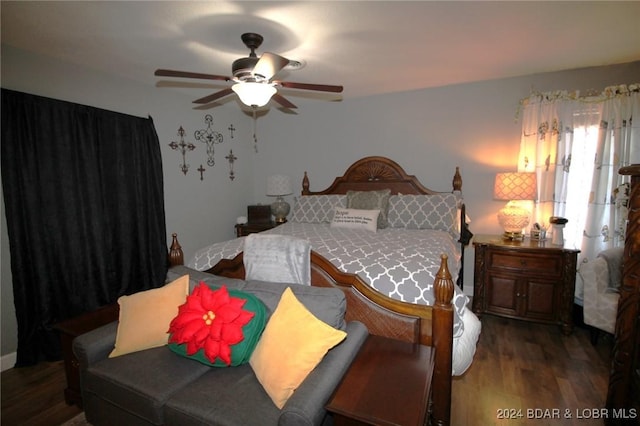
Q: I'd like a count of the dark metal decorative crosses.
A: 5